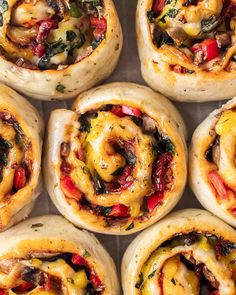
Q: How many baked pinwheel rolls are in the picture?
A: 7